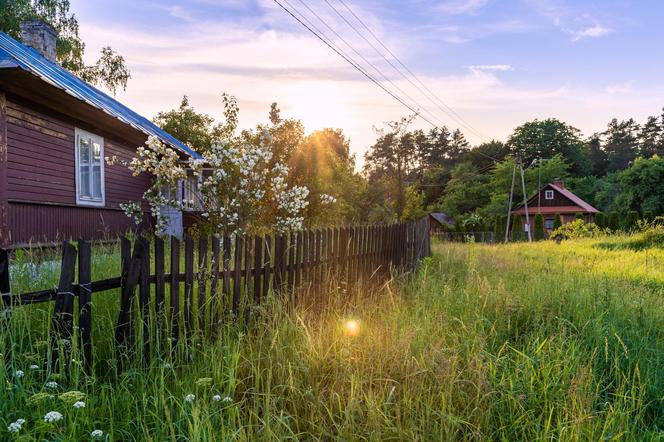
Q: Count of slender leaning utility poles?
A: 2